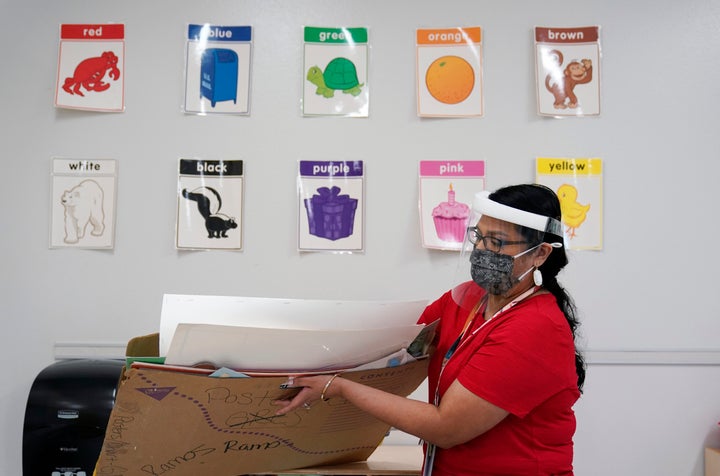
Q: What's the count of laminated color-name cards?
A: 10